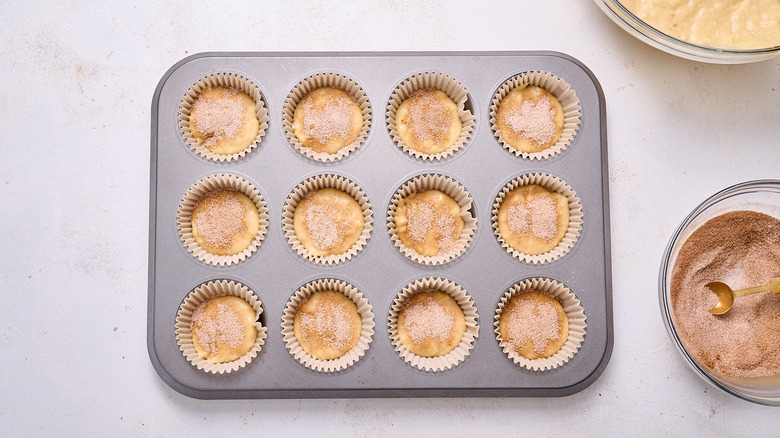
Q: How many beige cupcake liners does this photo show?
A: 12